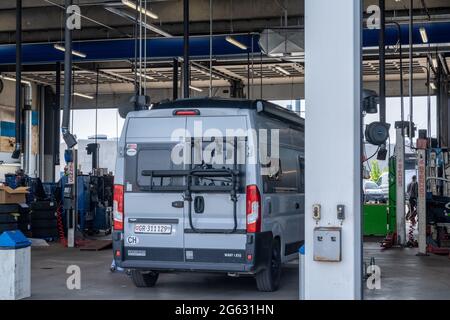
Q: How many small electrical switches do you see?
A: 2